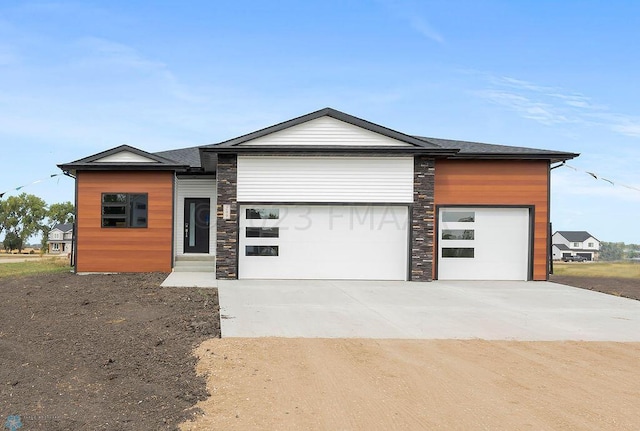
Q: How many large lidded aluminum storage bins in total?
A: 0